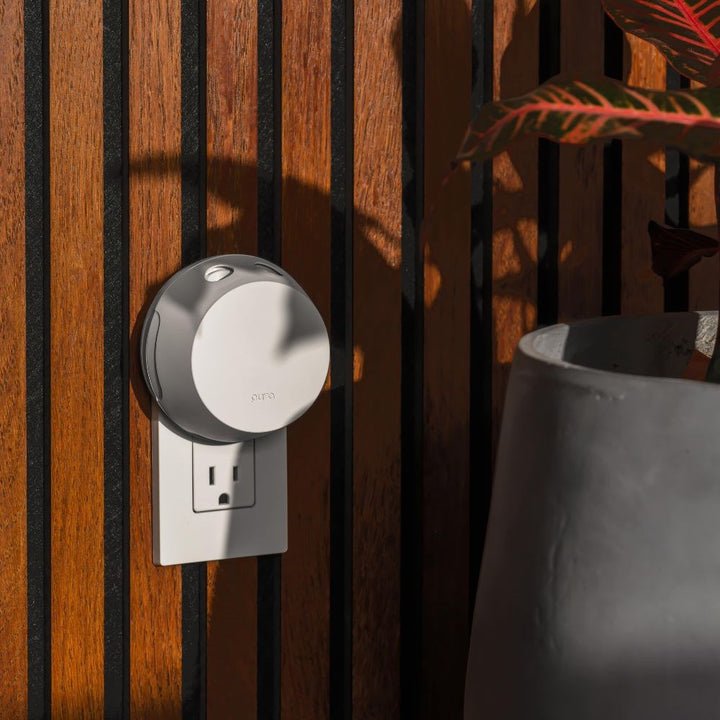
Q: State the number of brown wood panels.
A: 11